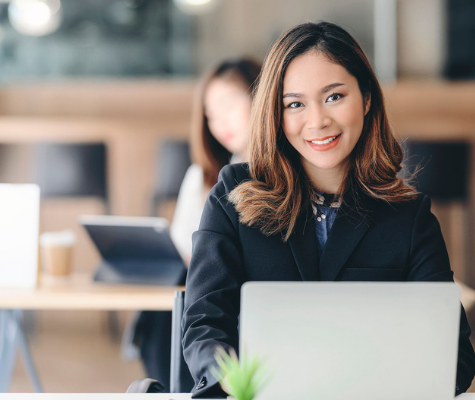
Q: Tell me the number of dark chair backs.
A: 3